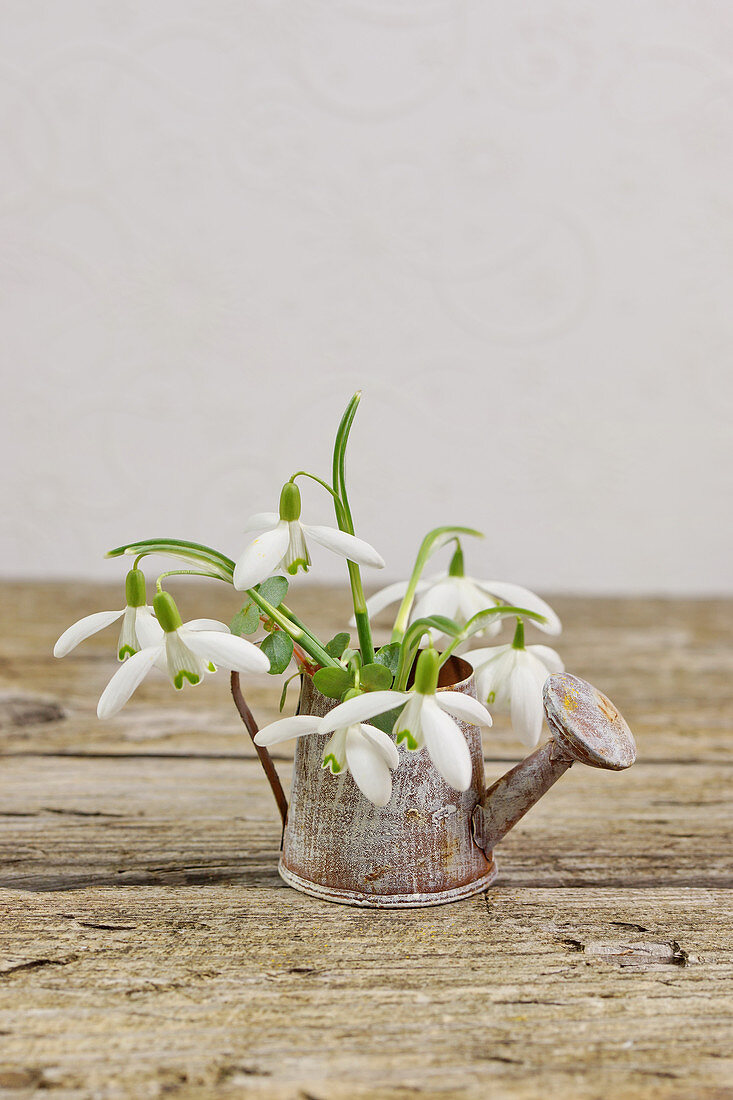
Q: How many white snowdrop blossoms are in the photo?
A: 7